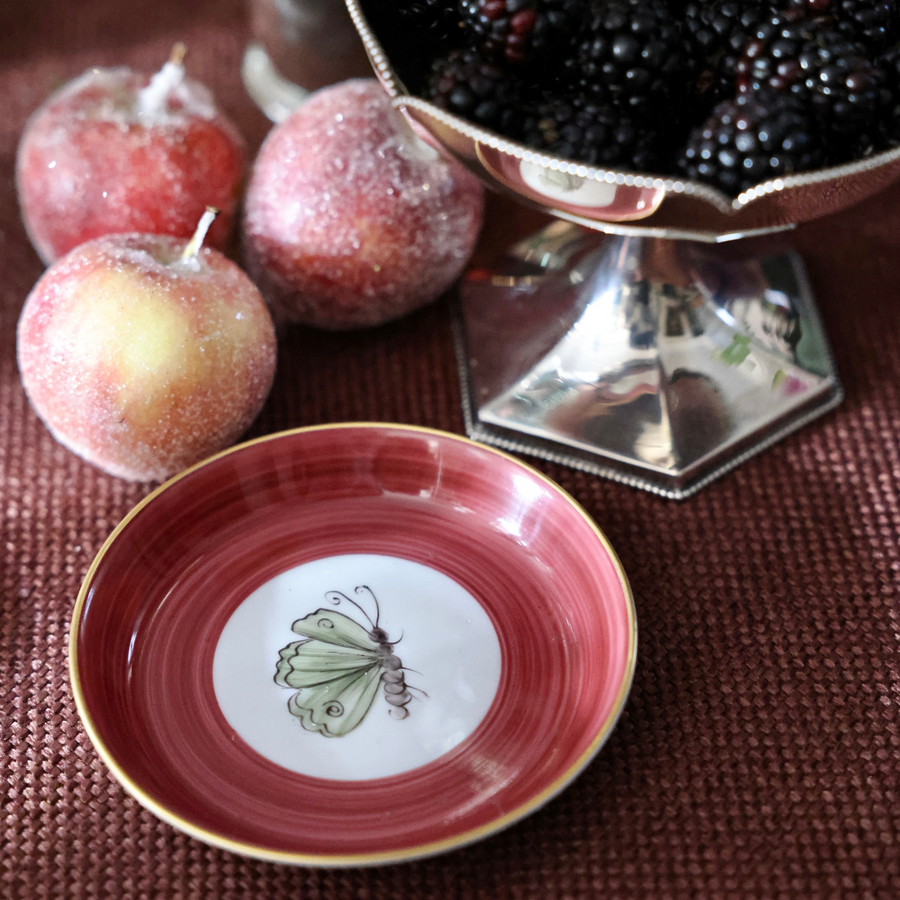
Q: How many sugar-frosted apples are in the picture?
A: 3